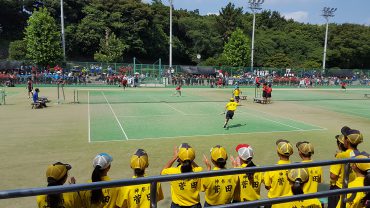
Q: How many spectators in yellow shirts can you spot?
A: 12